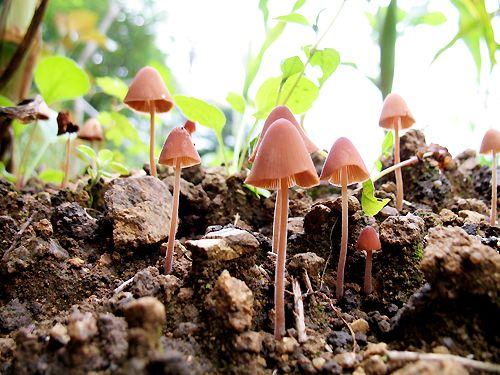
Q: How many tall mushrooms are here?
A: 7